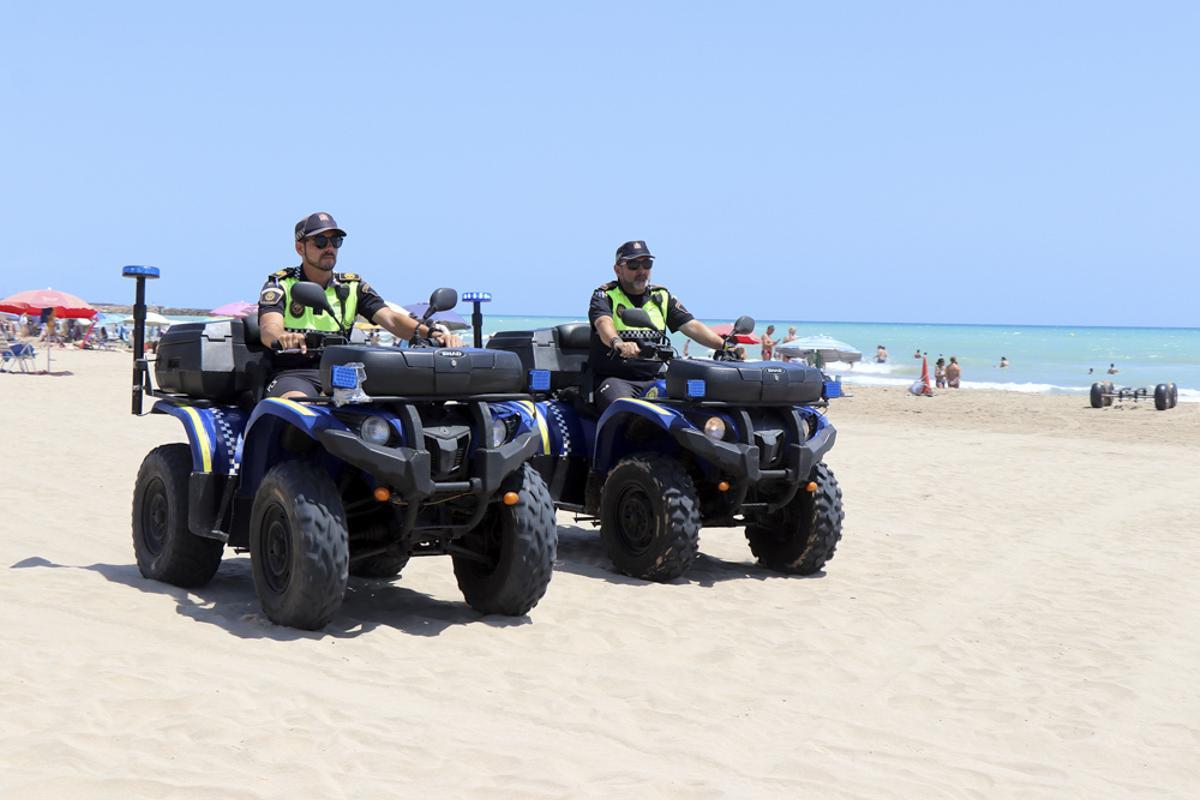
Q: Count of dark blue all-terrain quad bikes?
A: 2